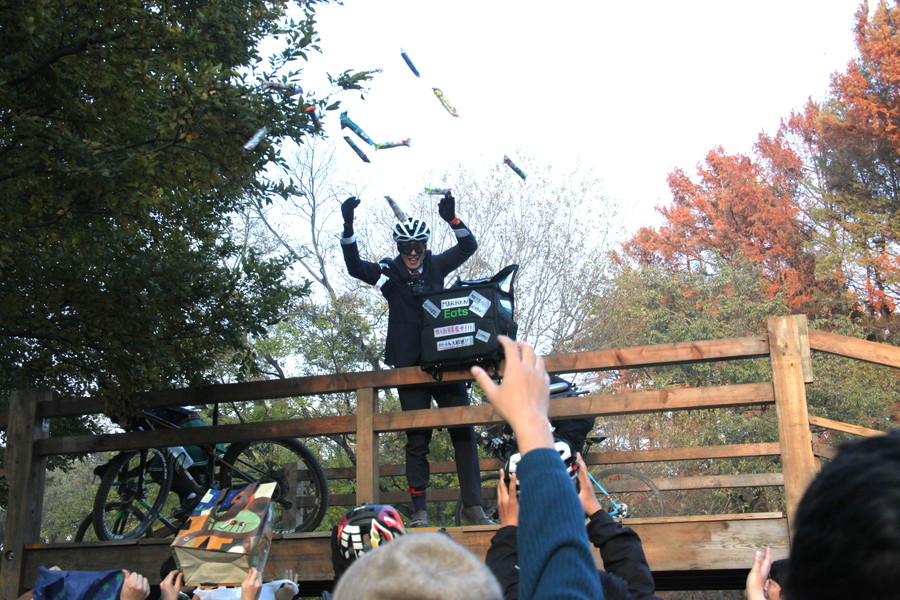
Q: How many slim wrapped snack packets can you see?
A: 11